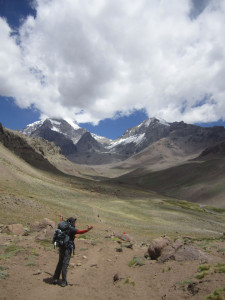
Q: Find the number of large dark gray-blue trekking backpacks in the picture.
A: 1